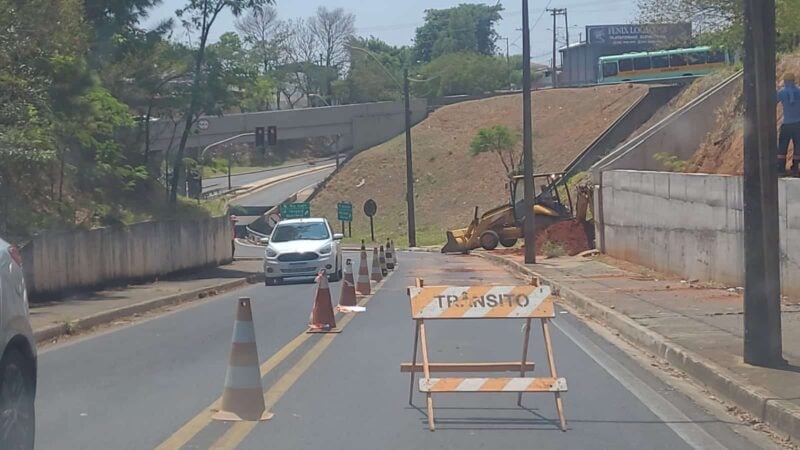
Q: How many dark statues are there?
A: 0